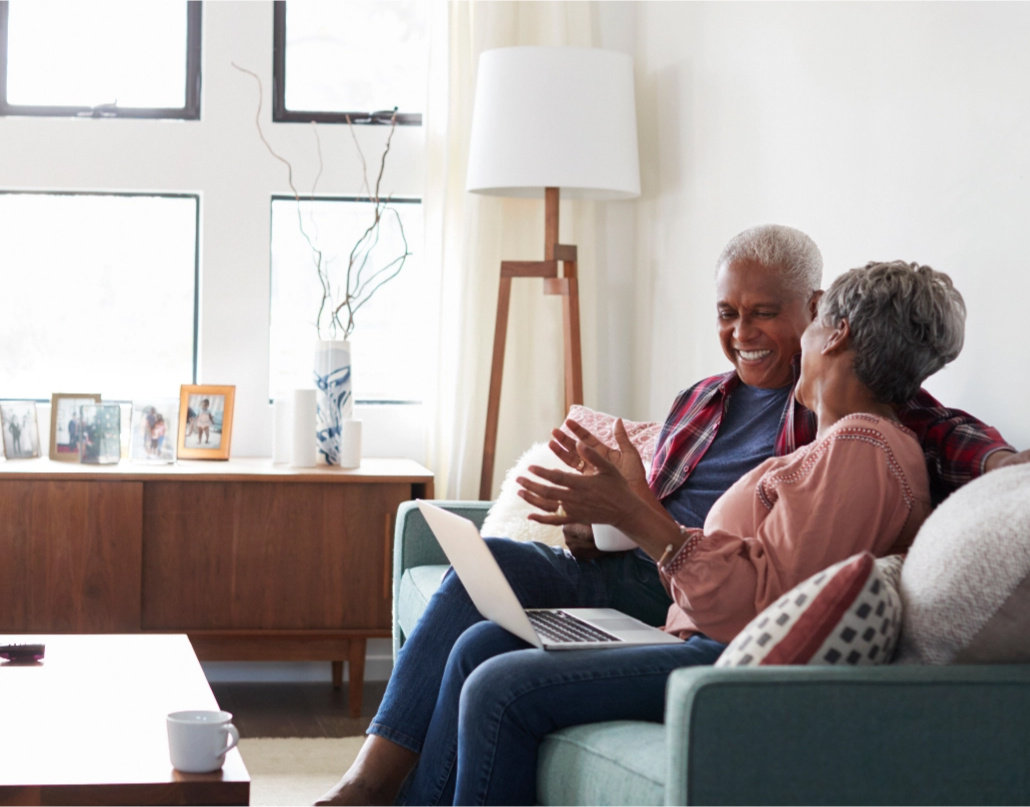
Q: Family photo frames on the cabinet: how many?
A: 5